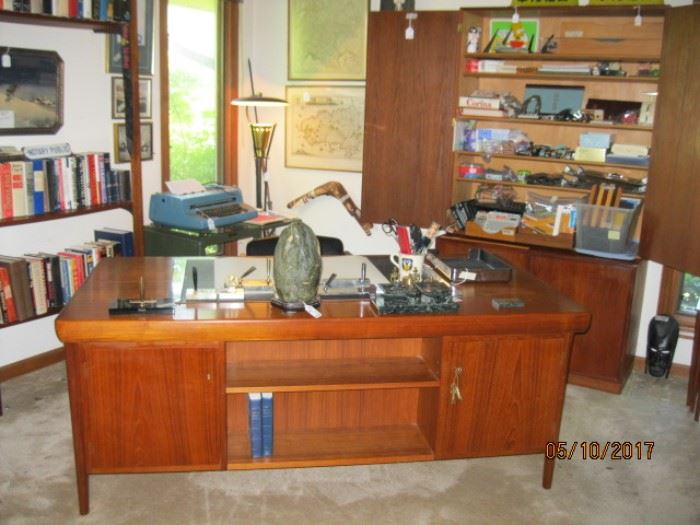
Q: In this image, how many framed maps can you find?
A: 2